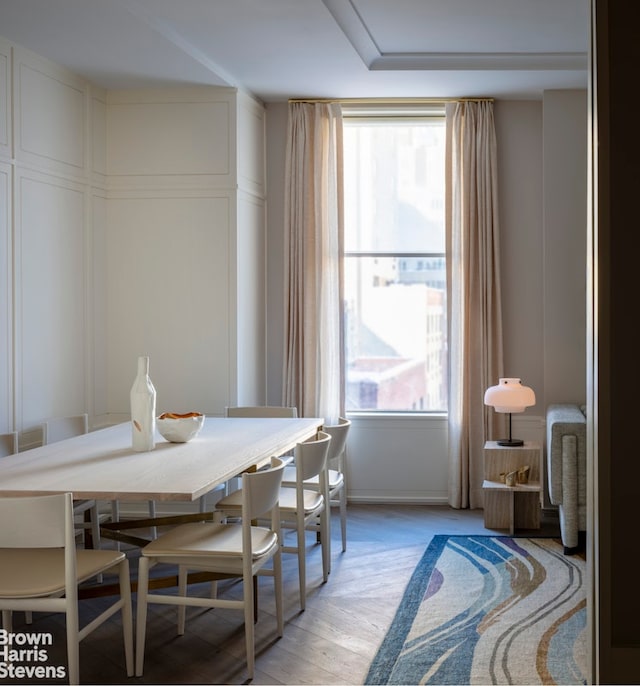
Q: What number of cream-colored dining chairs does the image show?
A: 7